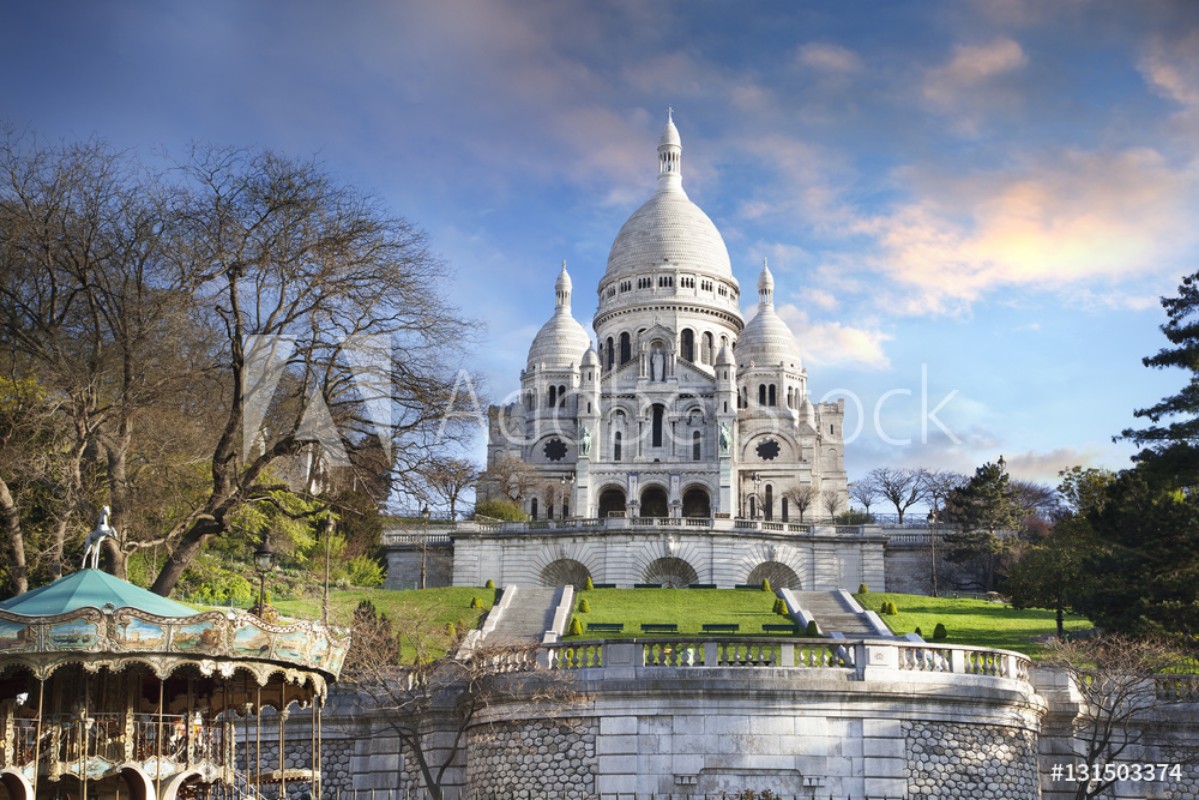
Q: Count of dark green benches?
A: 8